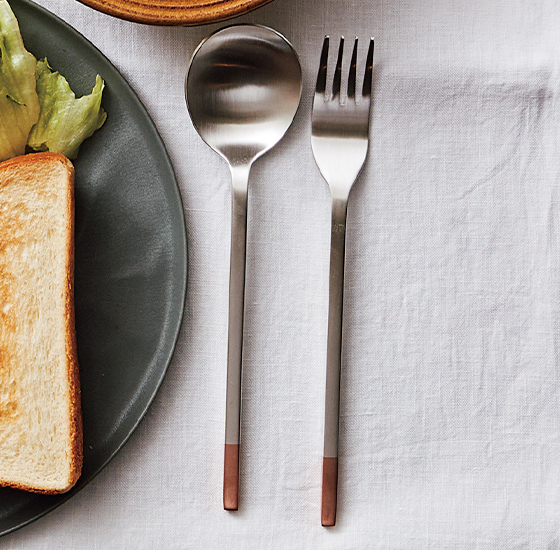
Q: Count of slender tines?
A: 4